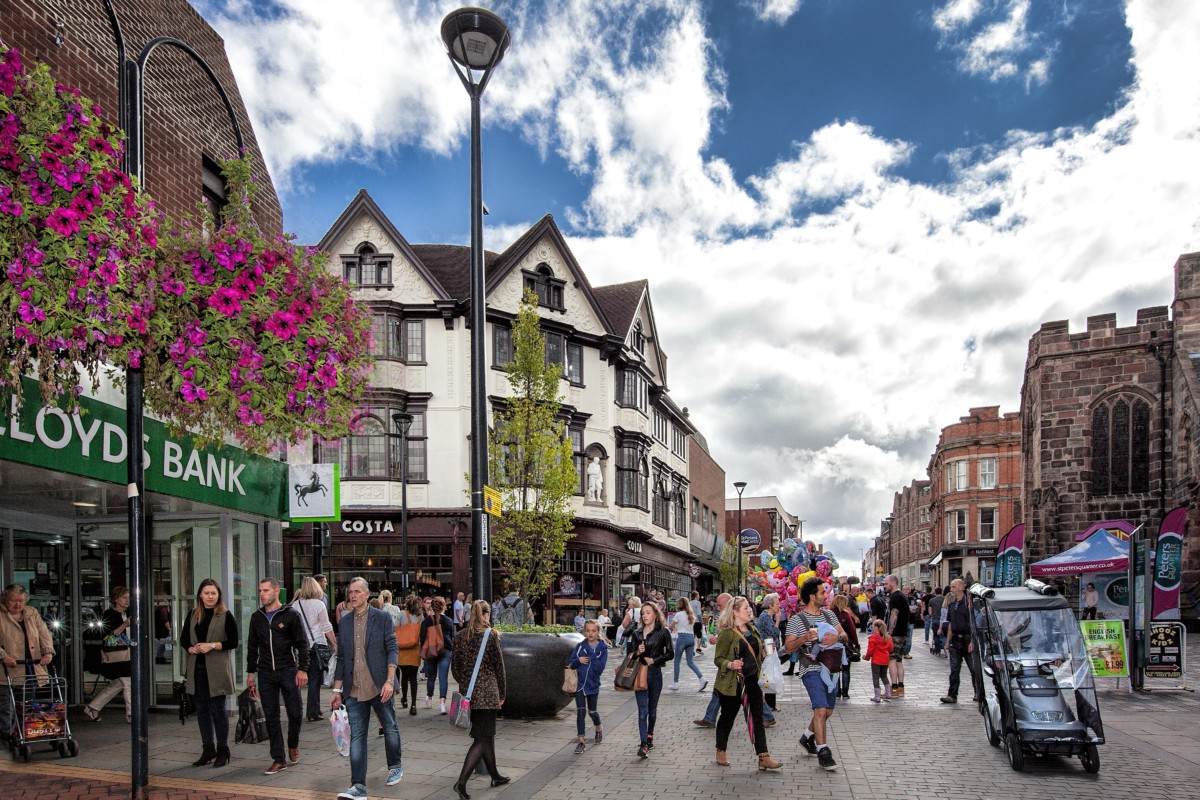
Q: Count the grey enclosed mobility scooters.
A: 1